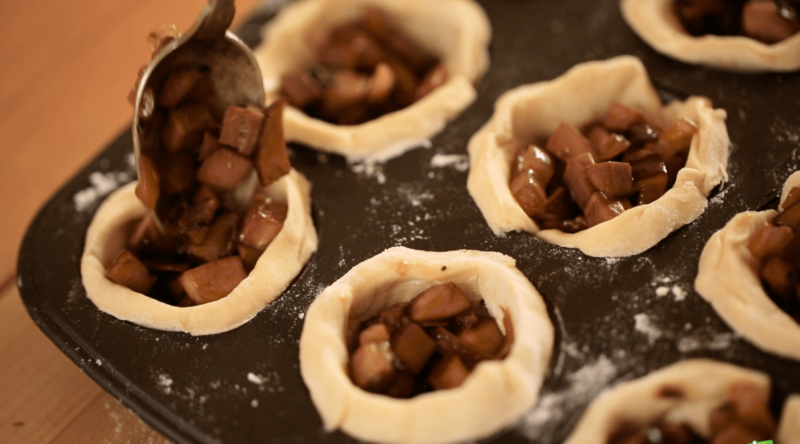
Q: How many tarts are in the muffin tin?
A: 7